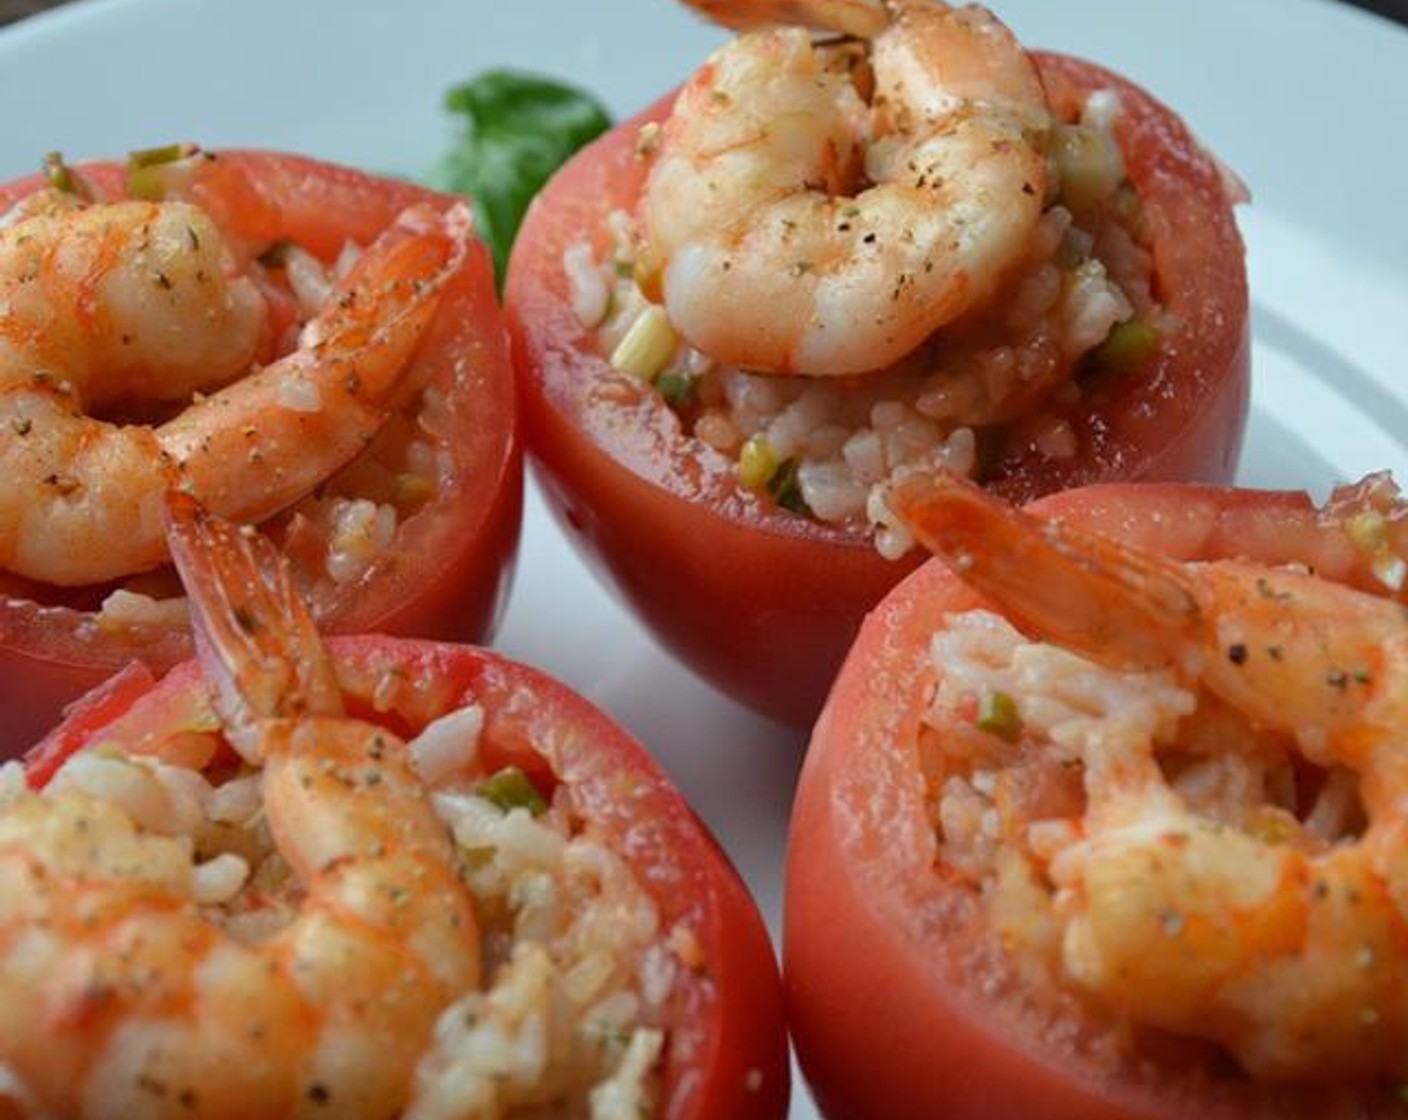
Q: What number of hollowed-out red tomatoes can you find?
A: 4